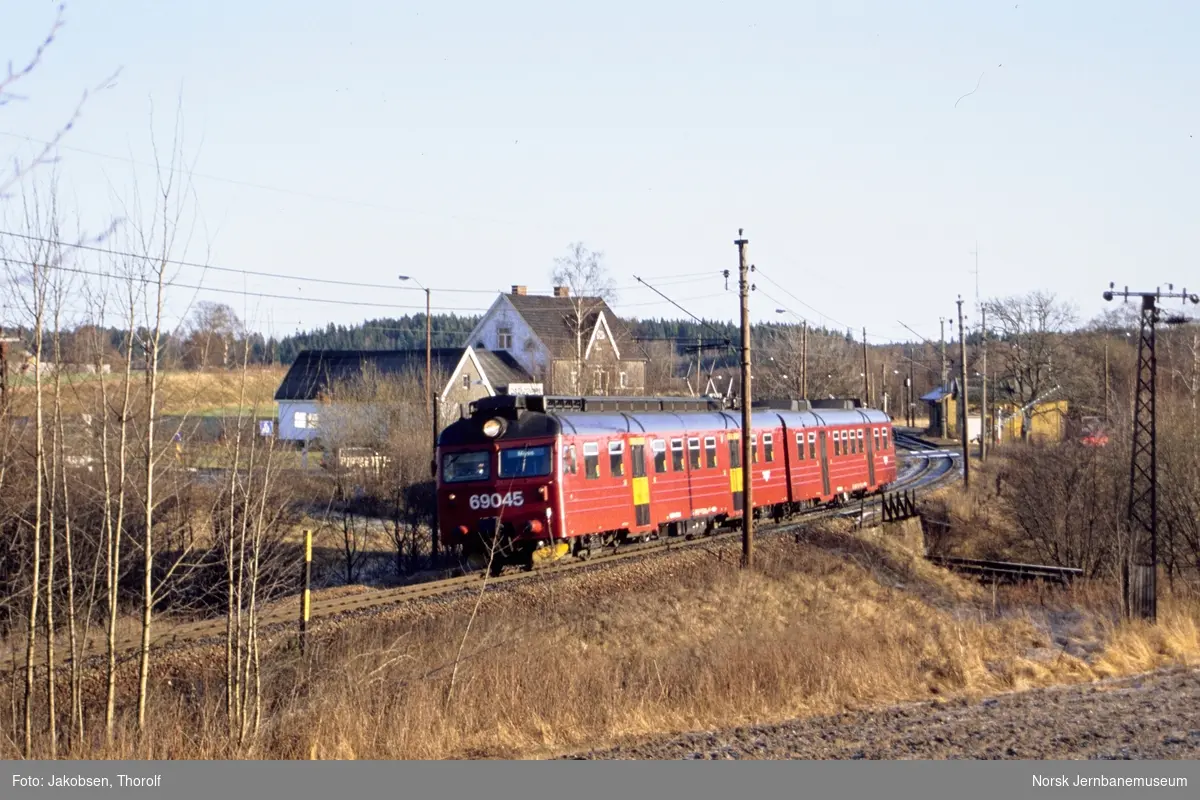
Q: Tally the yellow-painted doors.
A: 2